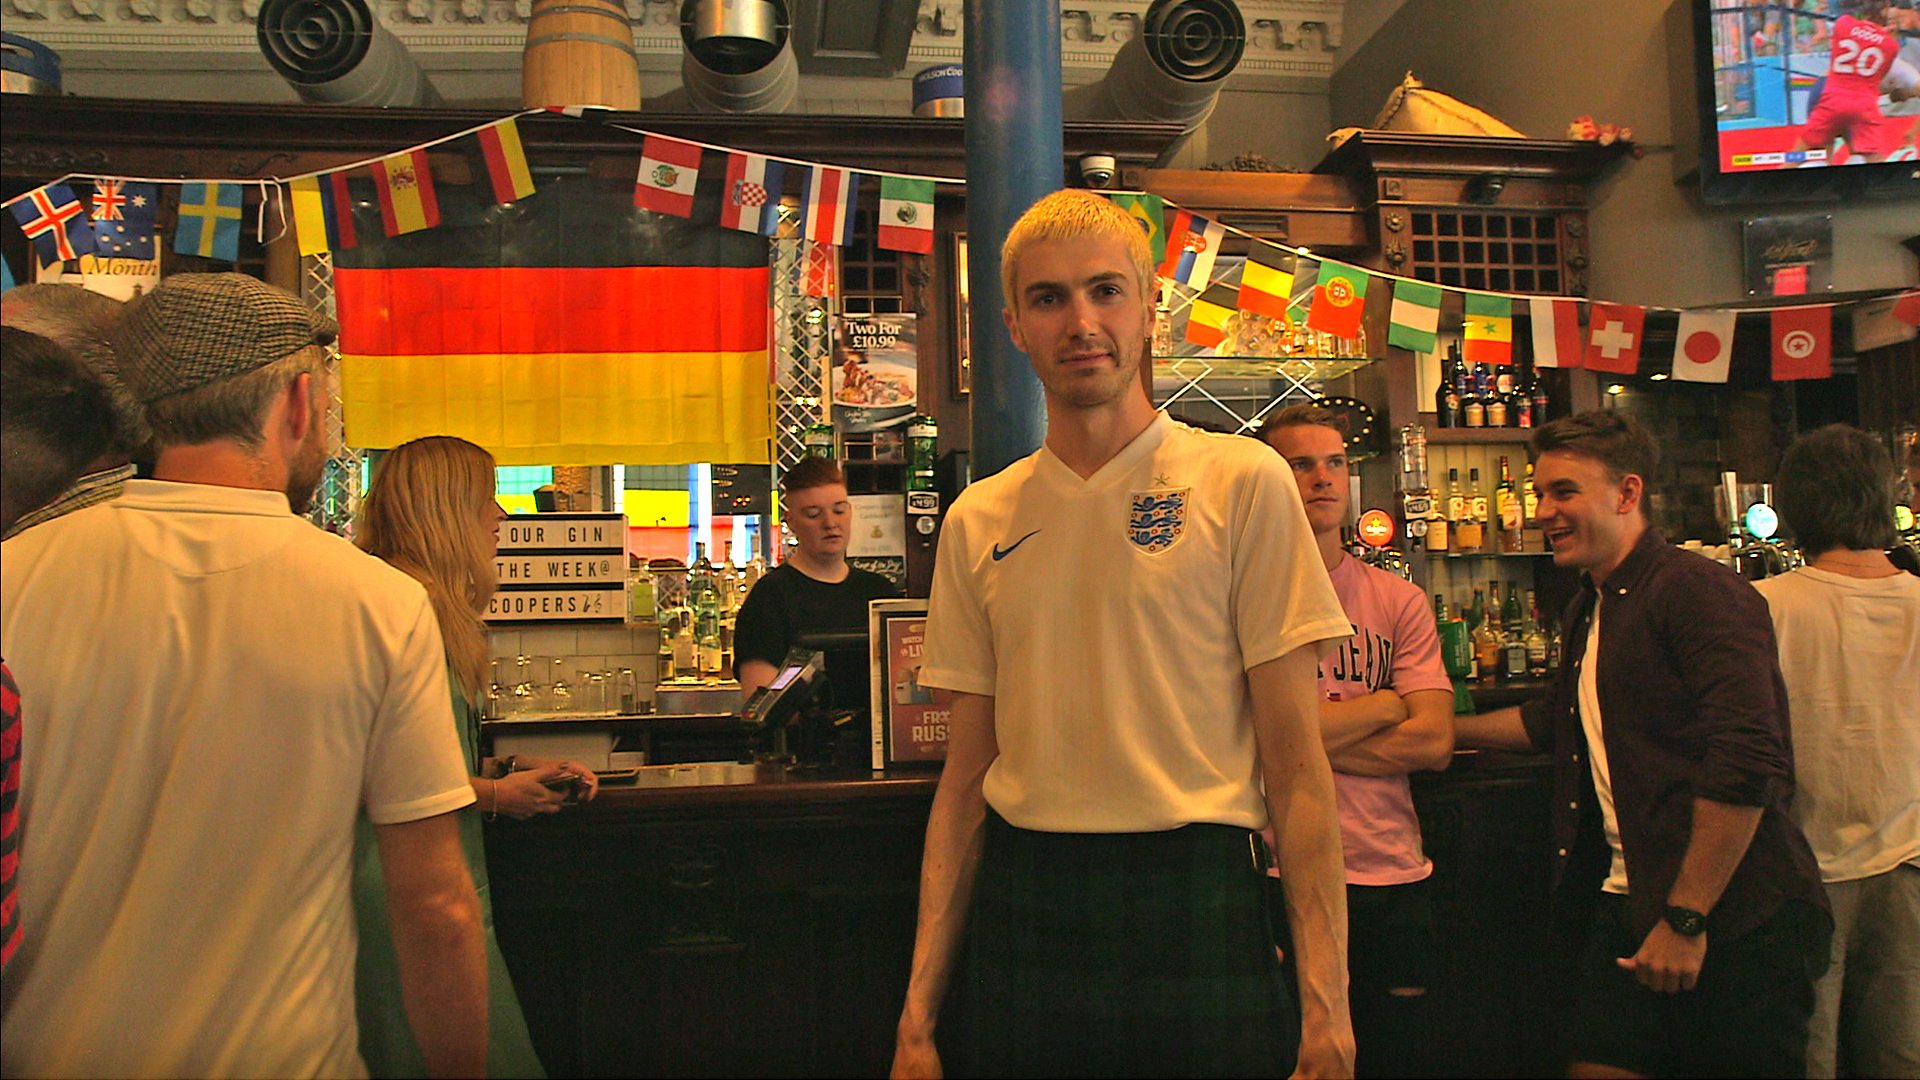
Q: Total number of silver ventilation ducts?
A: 3